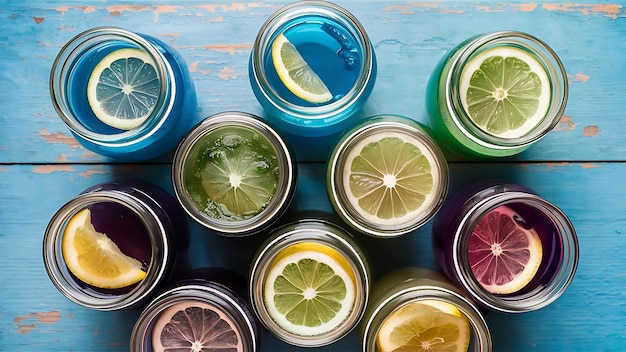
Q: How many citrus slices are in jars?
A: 10